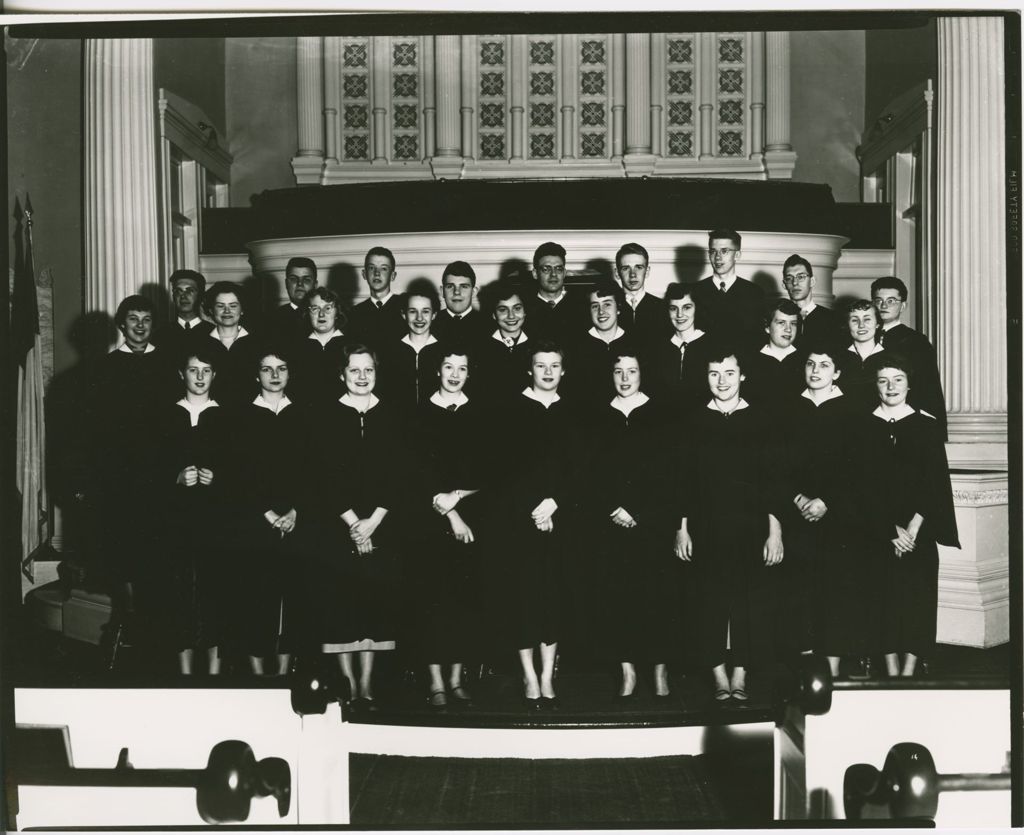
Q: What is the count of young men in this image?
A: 9